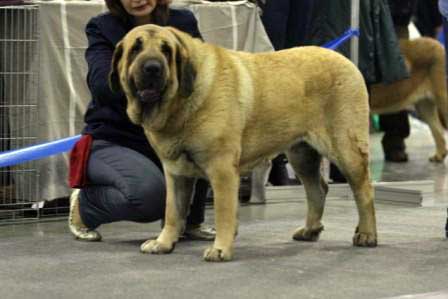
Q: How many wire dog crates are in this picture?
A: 1